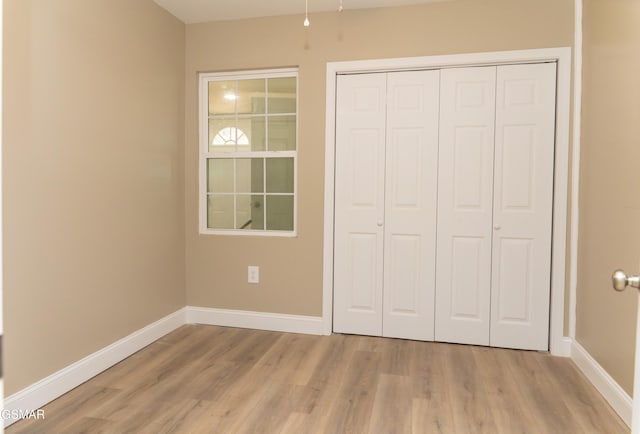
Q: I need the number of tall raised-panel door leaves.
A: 4